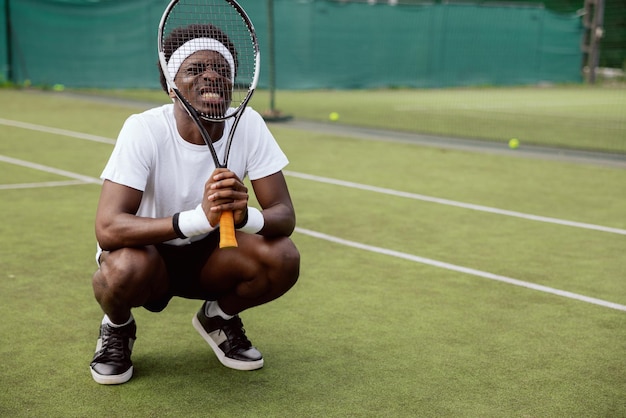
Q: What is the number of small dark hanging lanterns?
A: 0